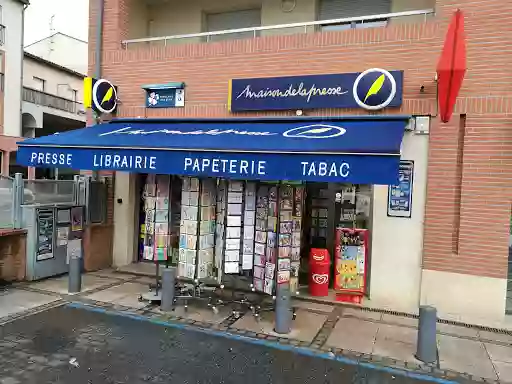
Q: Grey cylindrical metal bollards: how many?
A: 4